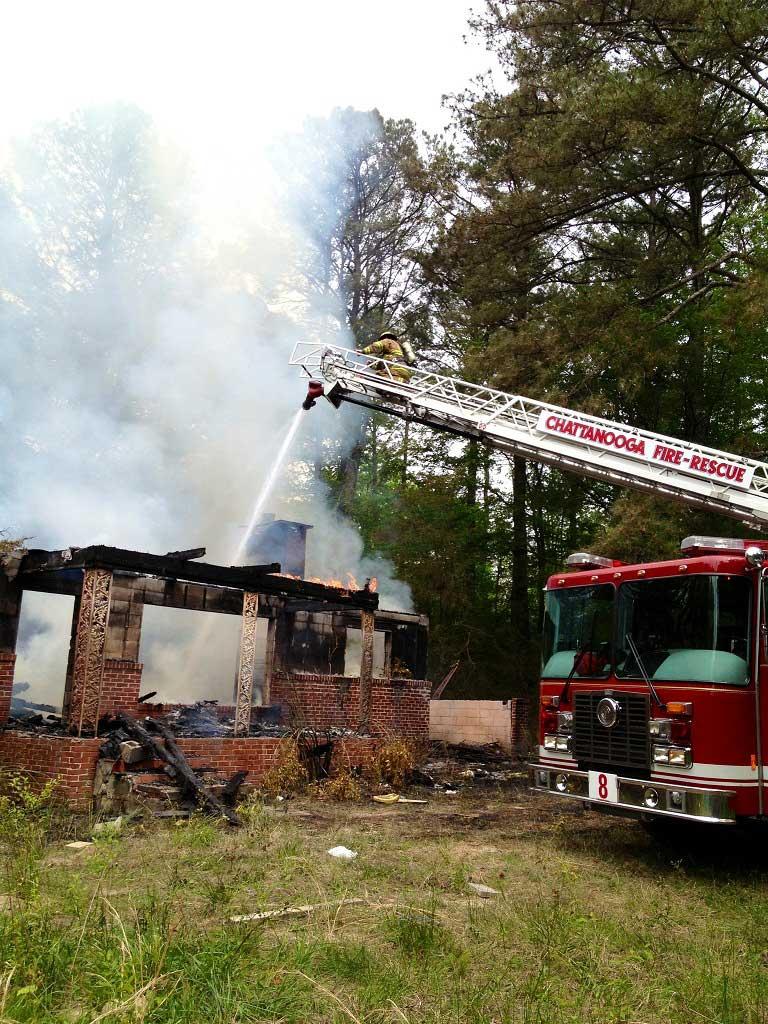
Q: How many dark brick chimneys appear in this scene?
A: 1